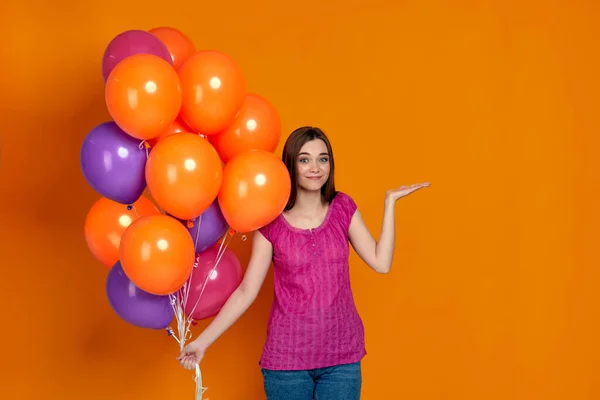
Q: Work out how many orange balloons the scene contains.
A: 9